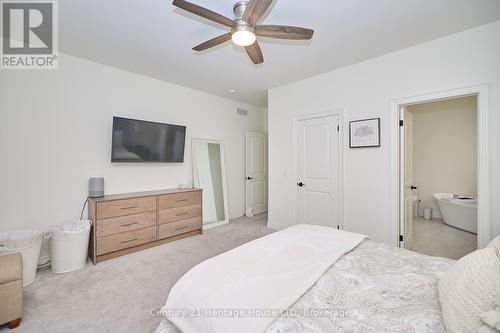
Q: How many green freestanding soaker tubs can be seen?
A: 0